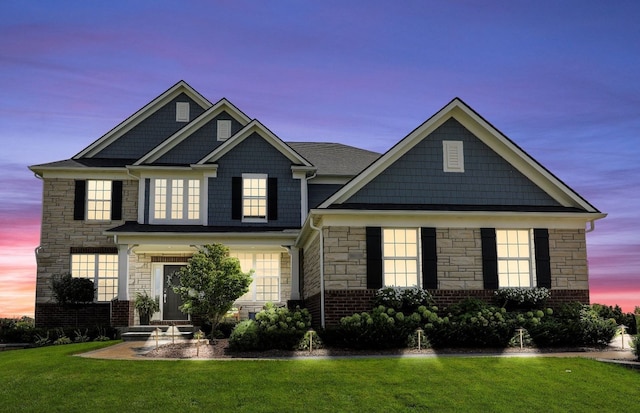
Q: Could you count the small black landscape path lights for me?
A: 7